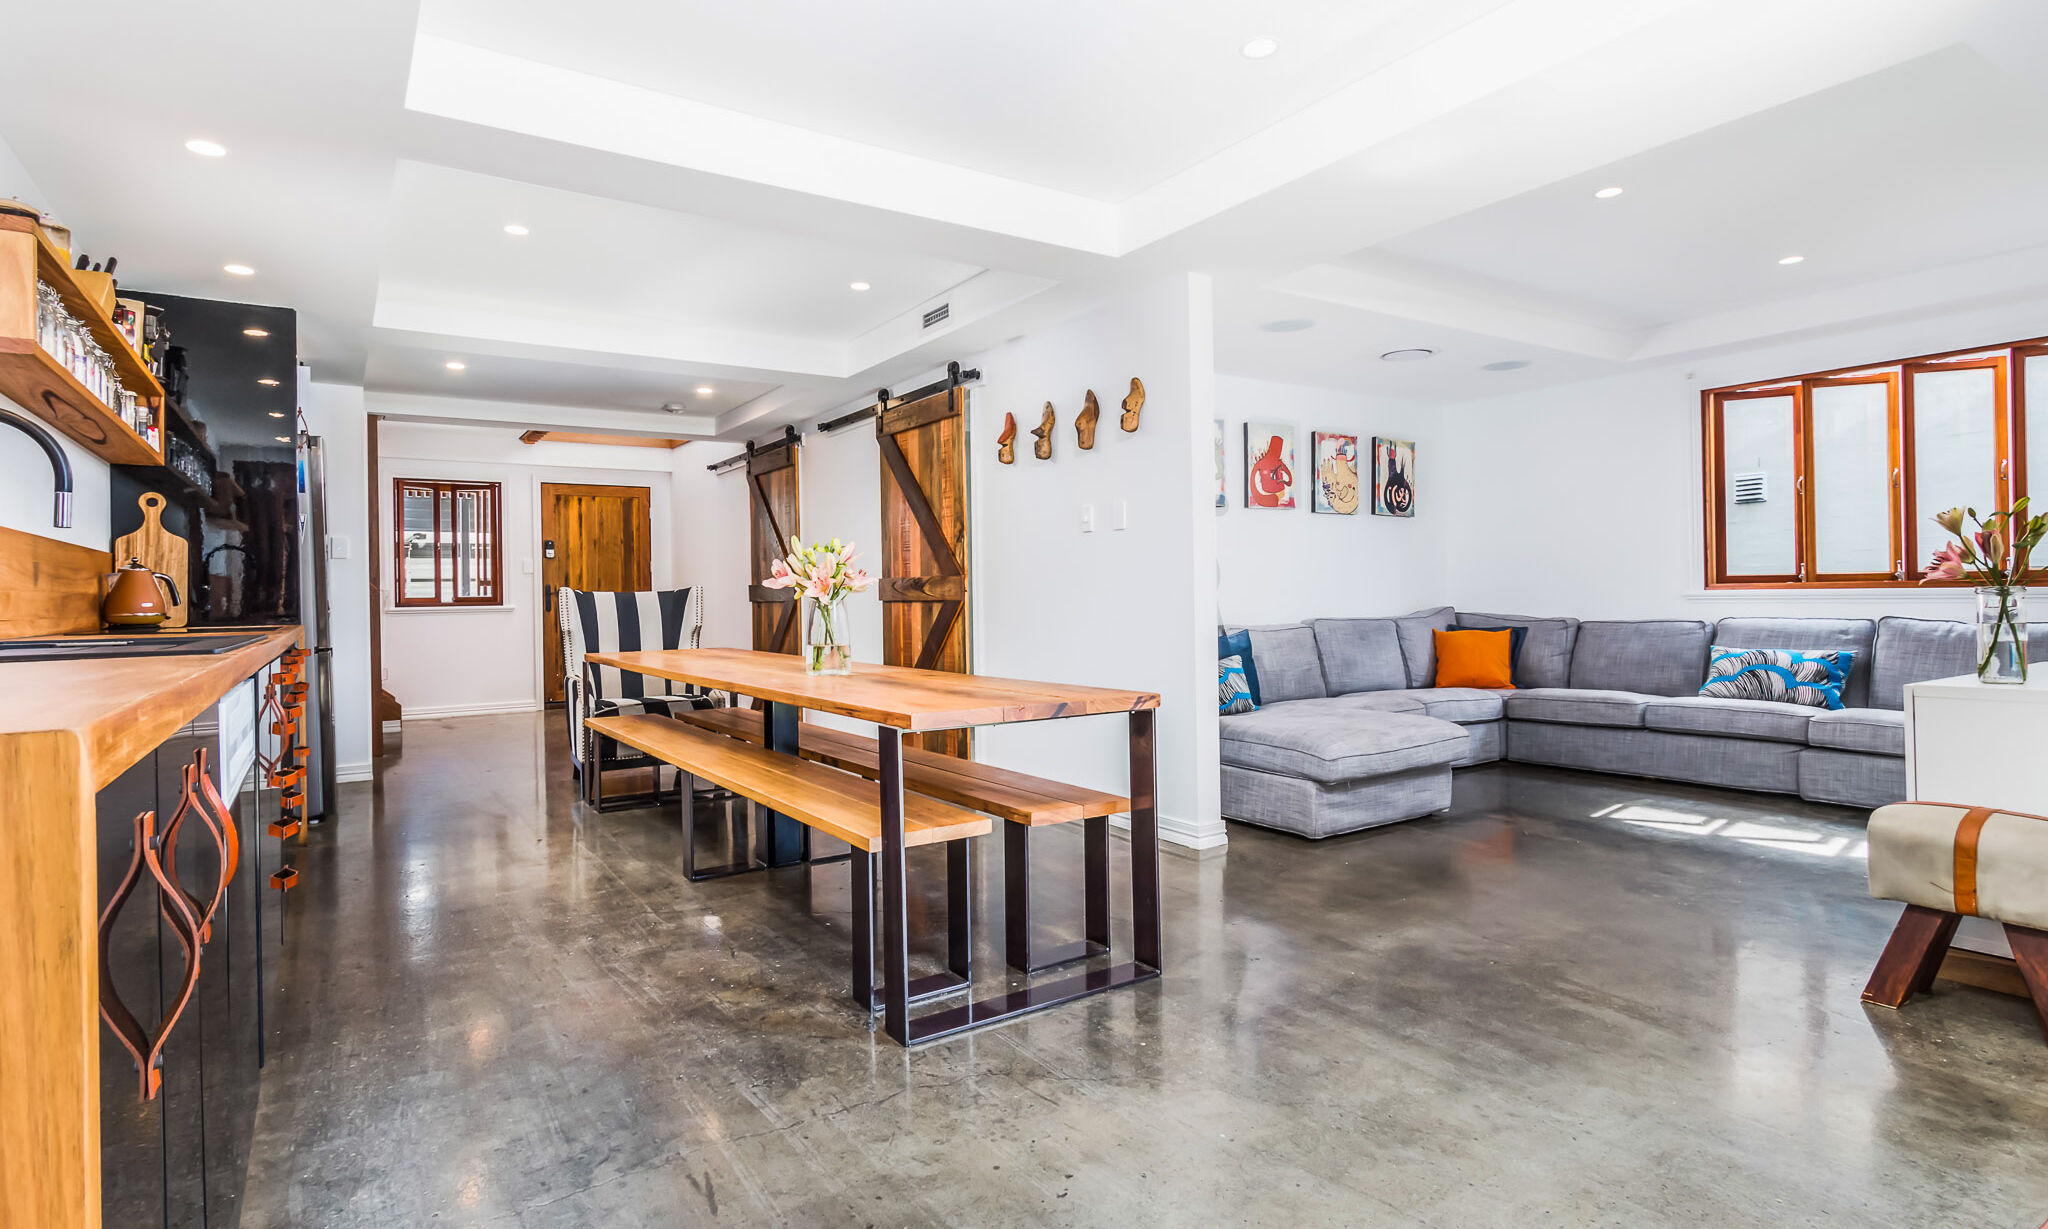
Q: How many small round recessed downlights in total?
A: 9